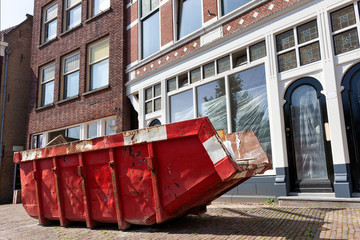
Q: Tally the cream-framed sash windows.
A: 6